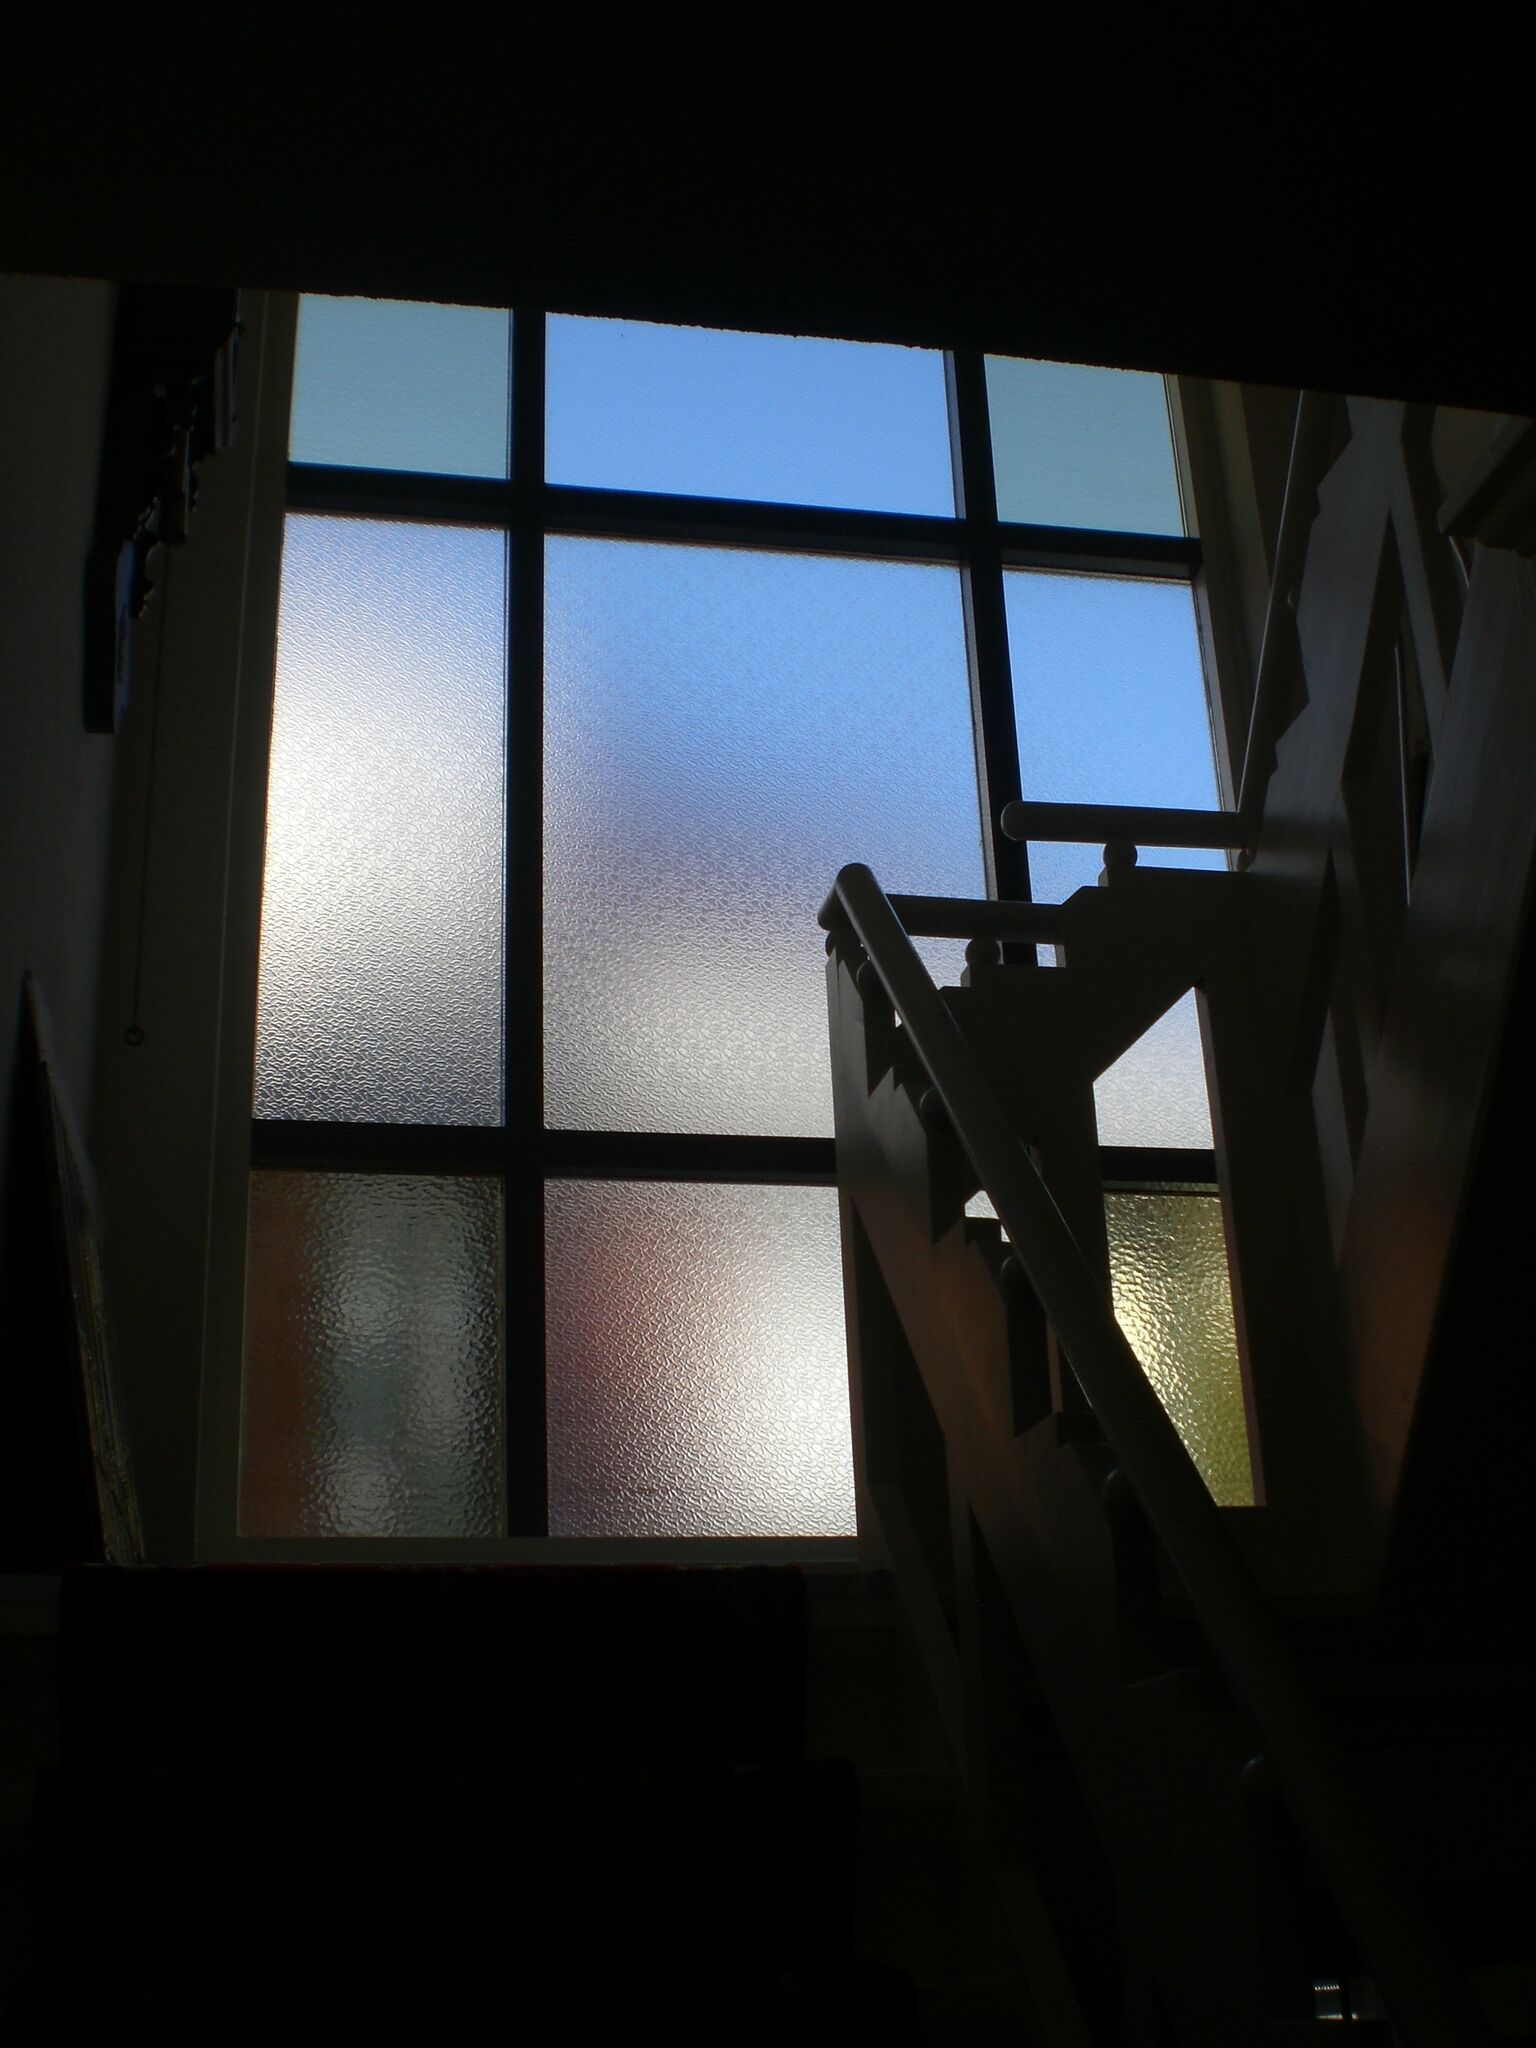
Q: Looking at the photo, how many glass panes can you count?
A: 9